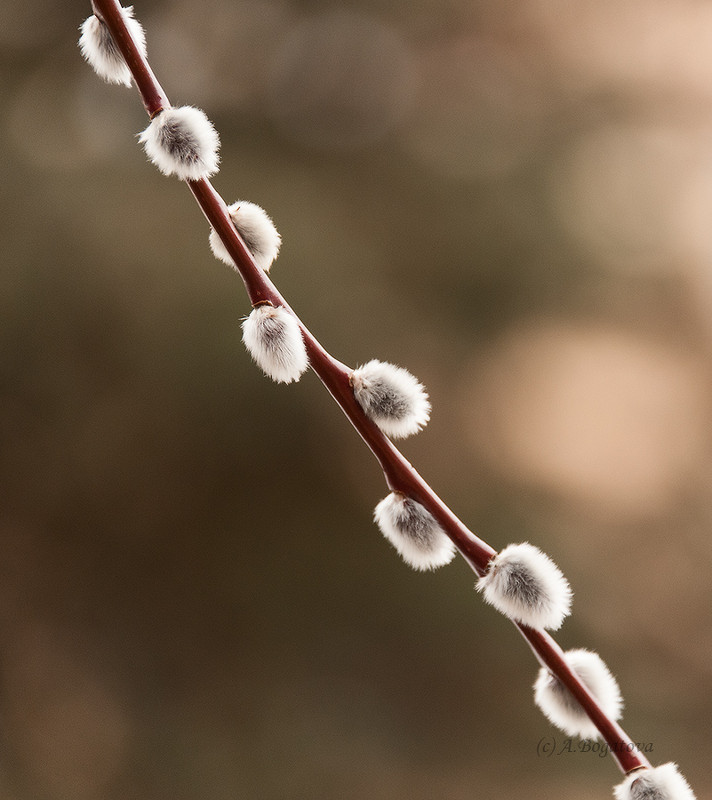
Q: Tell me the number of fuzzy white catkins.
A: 9